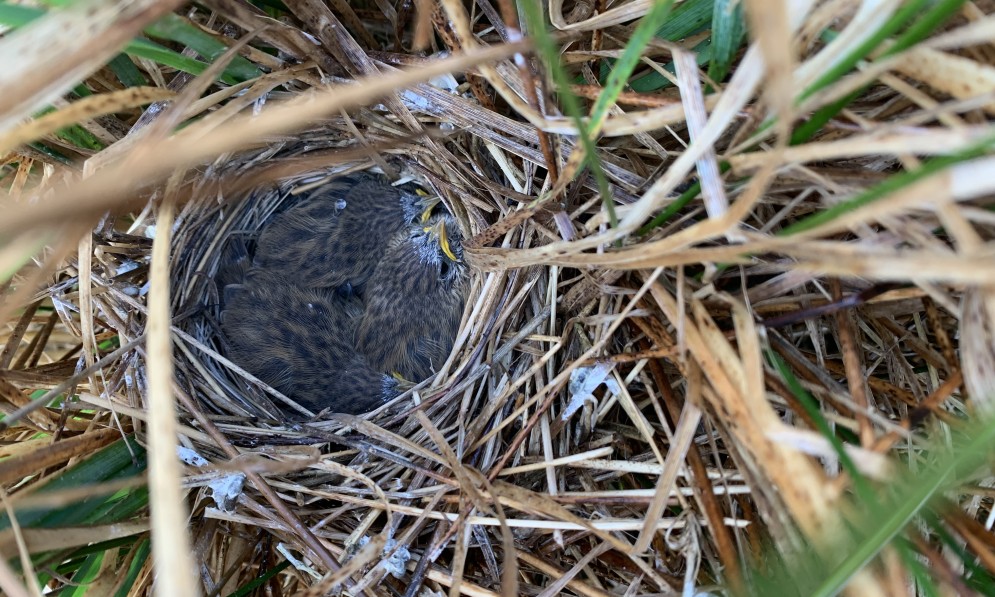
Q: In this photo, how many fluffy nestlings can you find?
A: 3